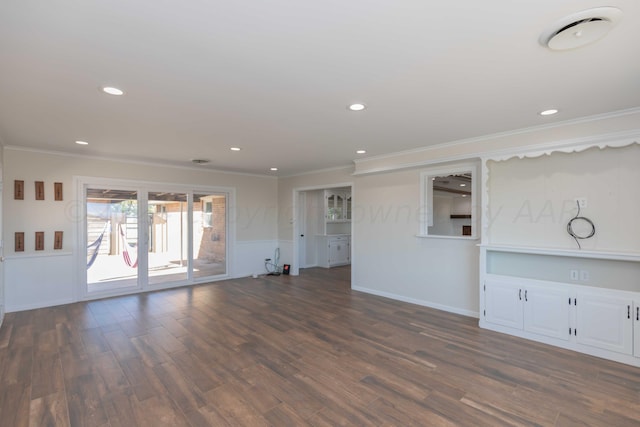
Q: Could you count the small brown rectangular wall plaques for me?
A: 6